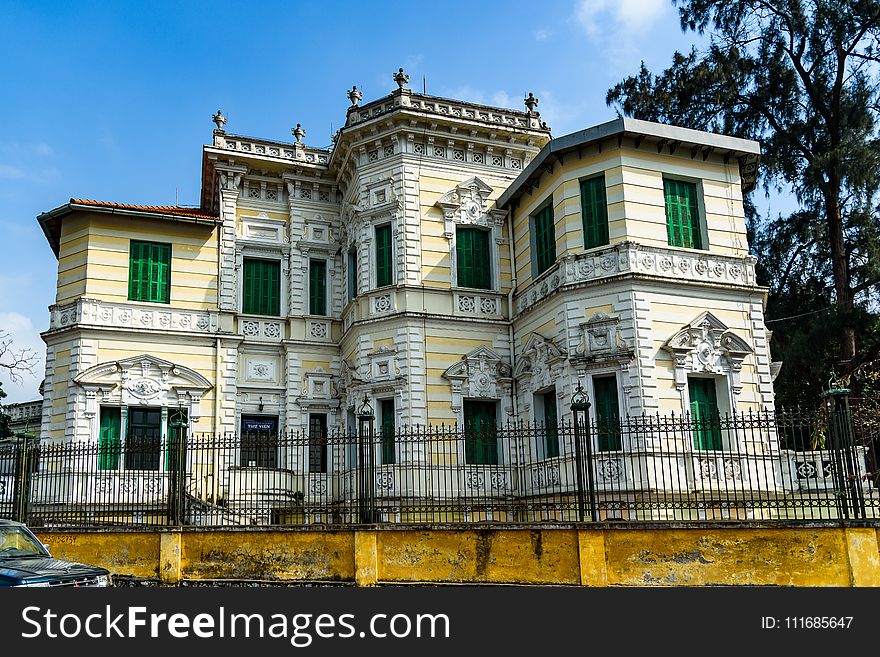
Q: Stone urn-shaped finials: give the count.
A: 5